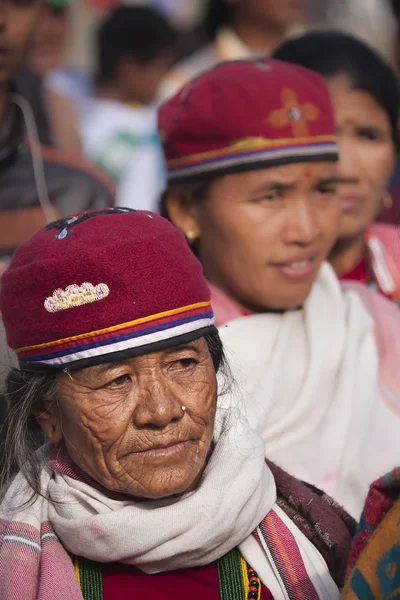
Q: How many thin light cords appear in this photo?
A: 1